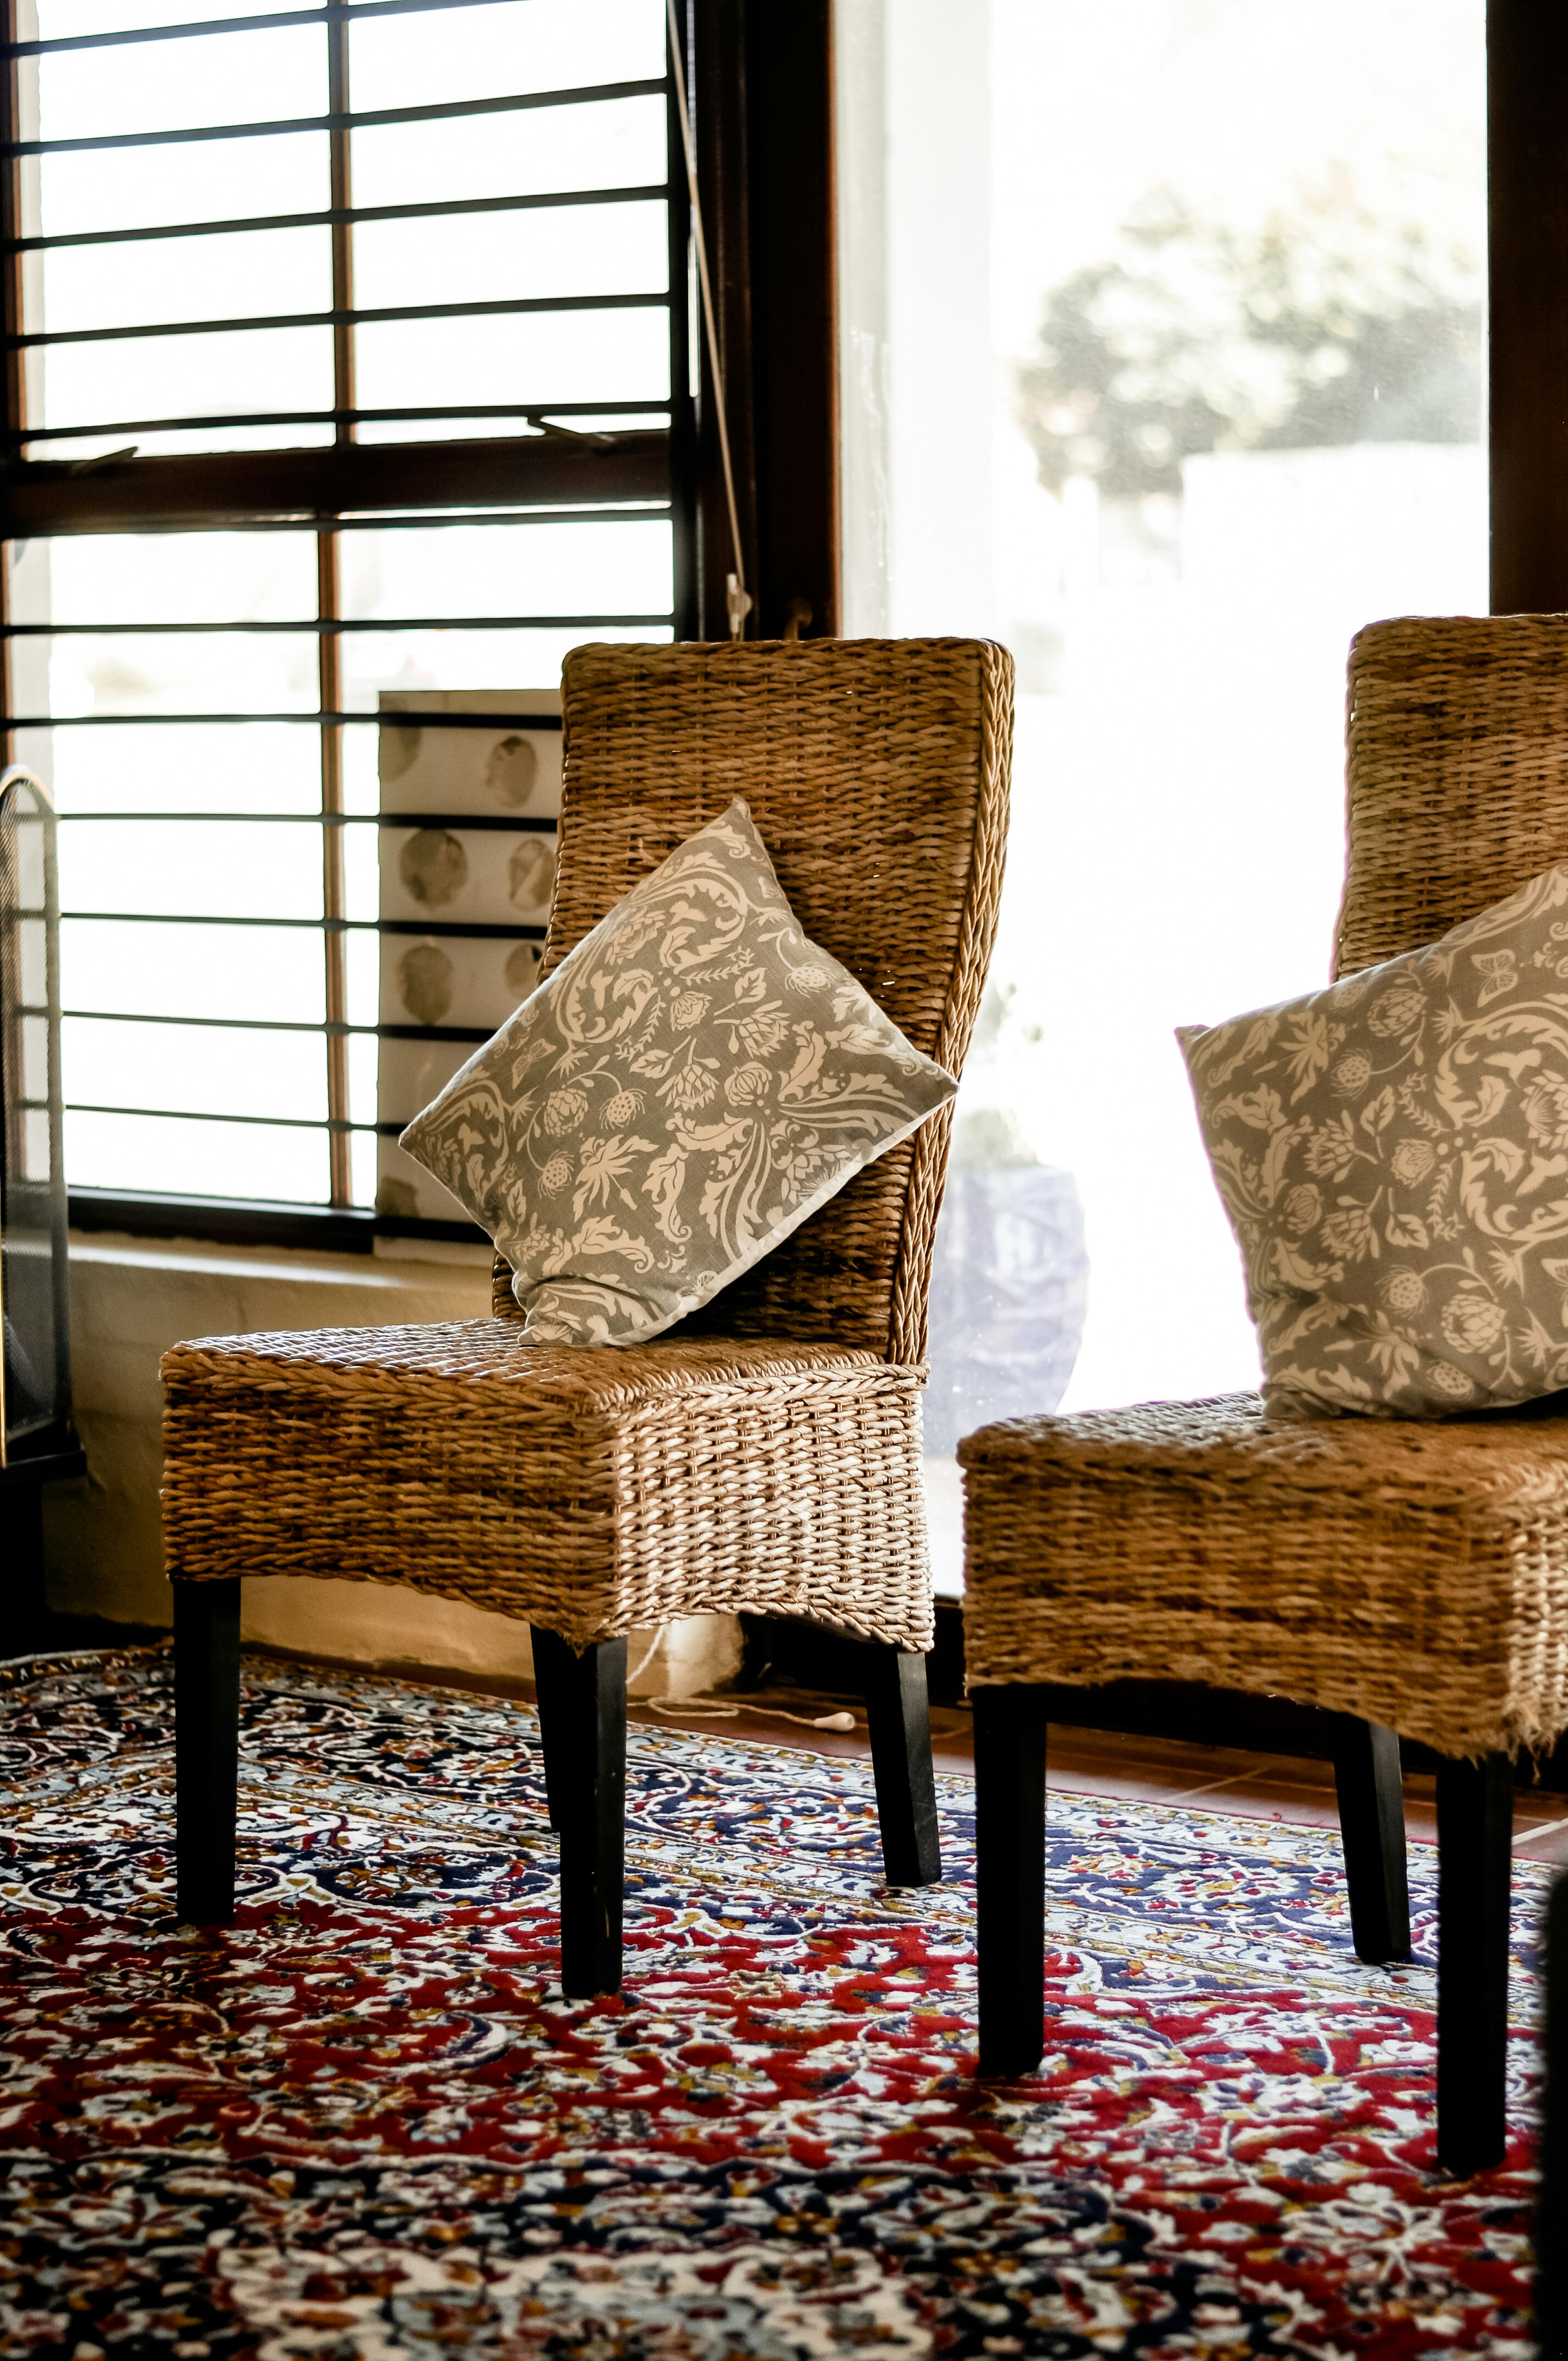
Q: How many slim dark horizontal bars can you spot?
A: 12